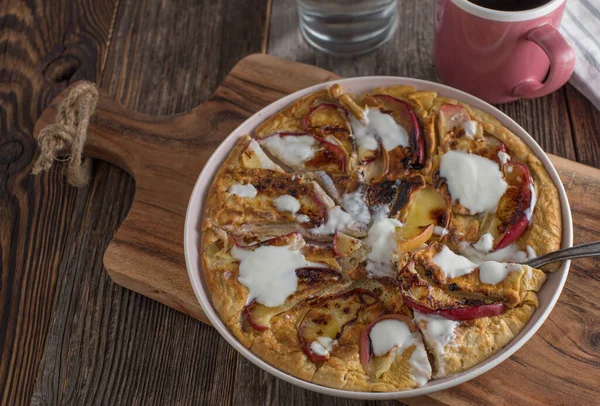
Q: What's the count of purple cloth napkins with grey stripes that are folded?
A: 0